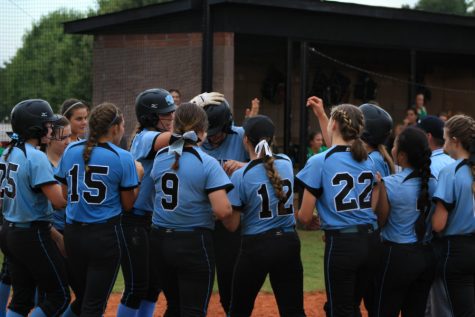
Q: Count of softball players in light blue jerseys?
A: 12